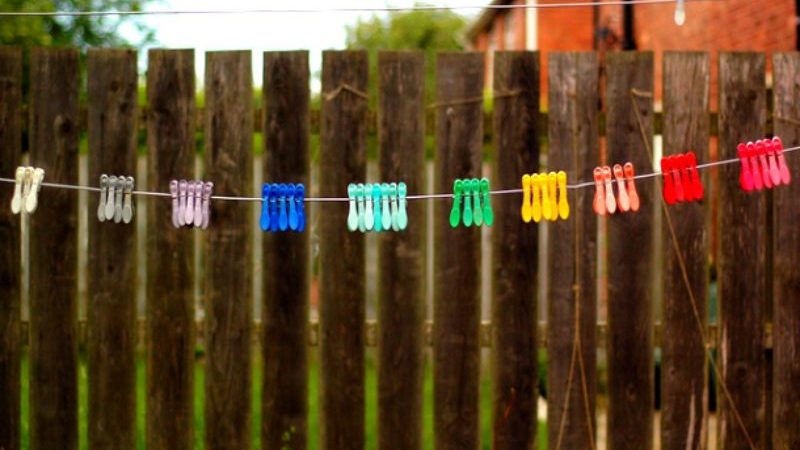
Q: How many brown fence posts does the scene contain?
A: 15